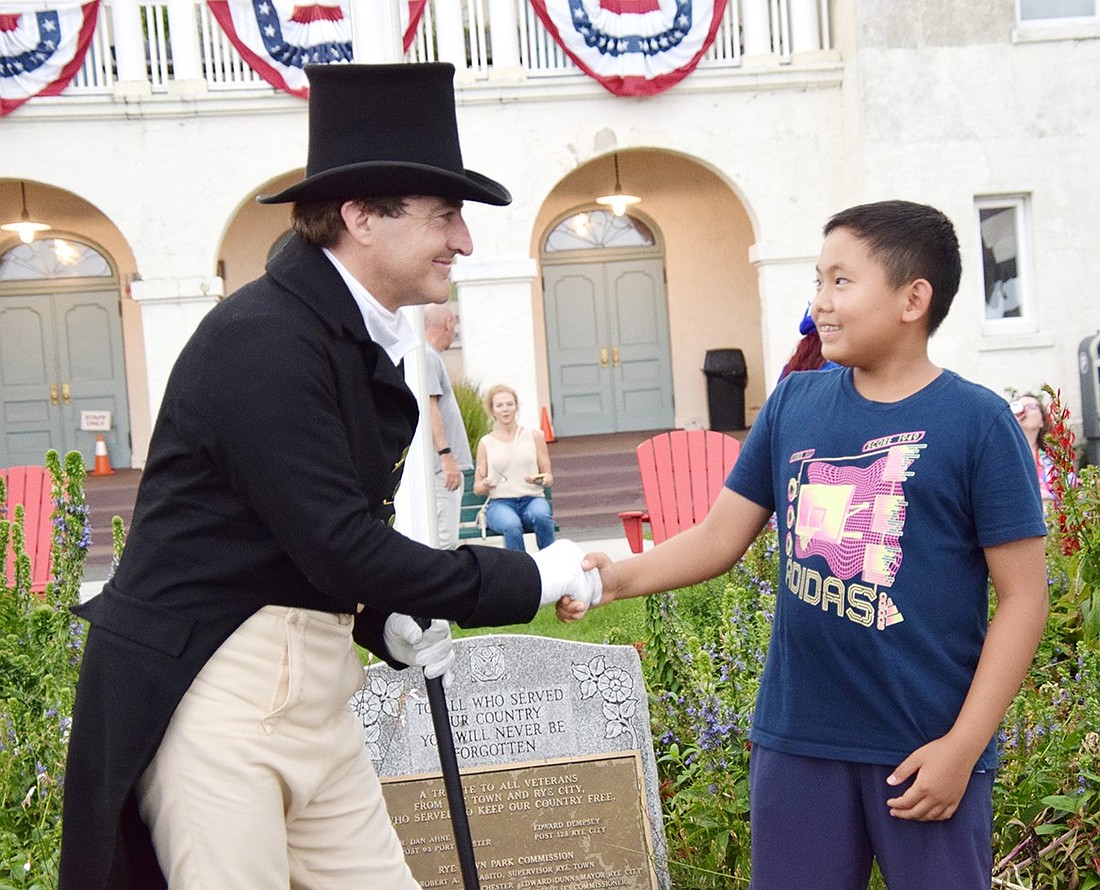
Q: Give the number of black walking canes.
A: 1